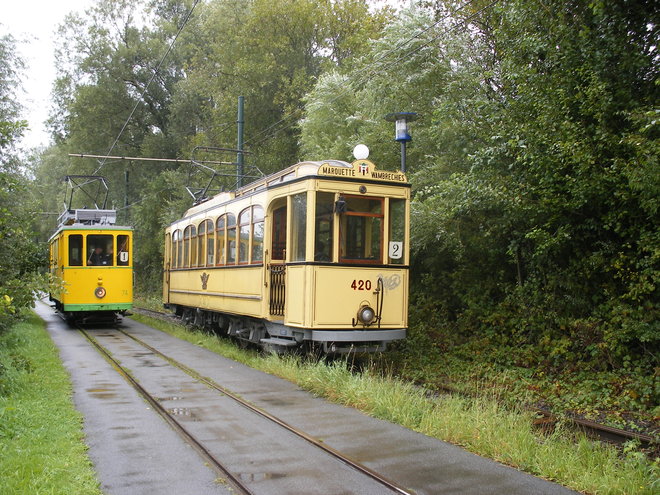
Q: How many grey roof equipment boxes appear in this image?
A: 1